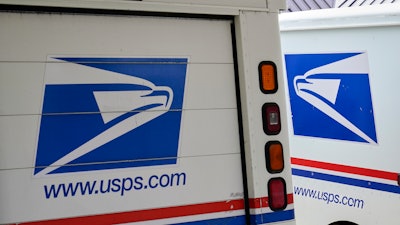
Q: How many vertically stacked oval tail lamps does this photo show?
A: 4